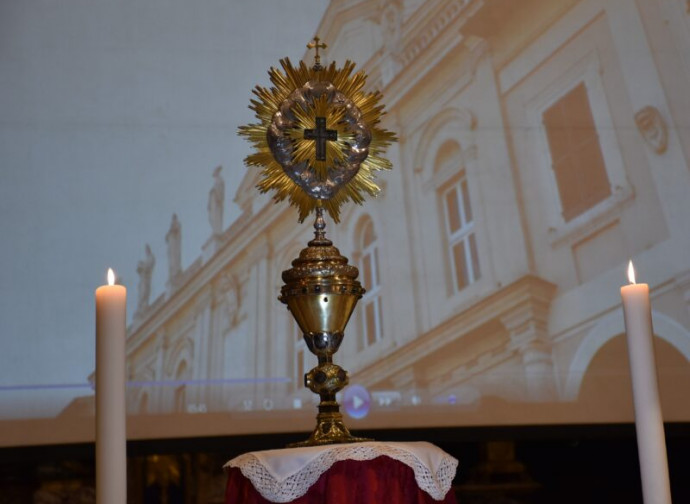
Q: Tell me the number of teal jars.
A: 0